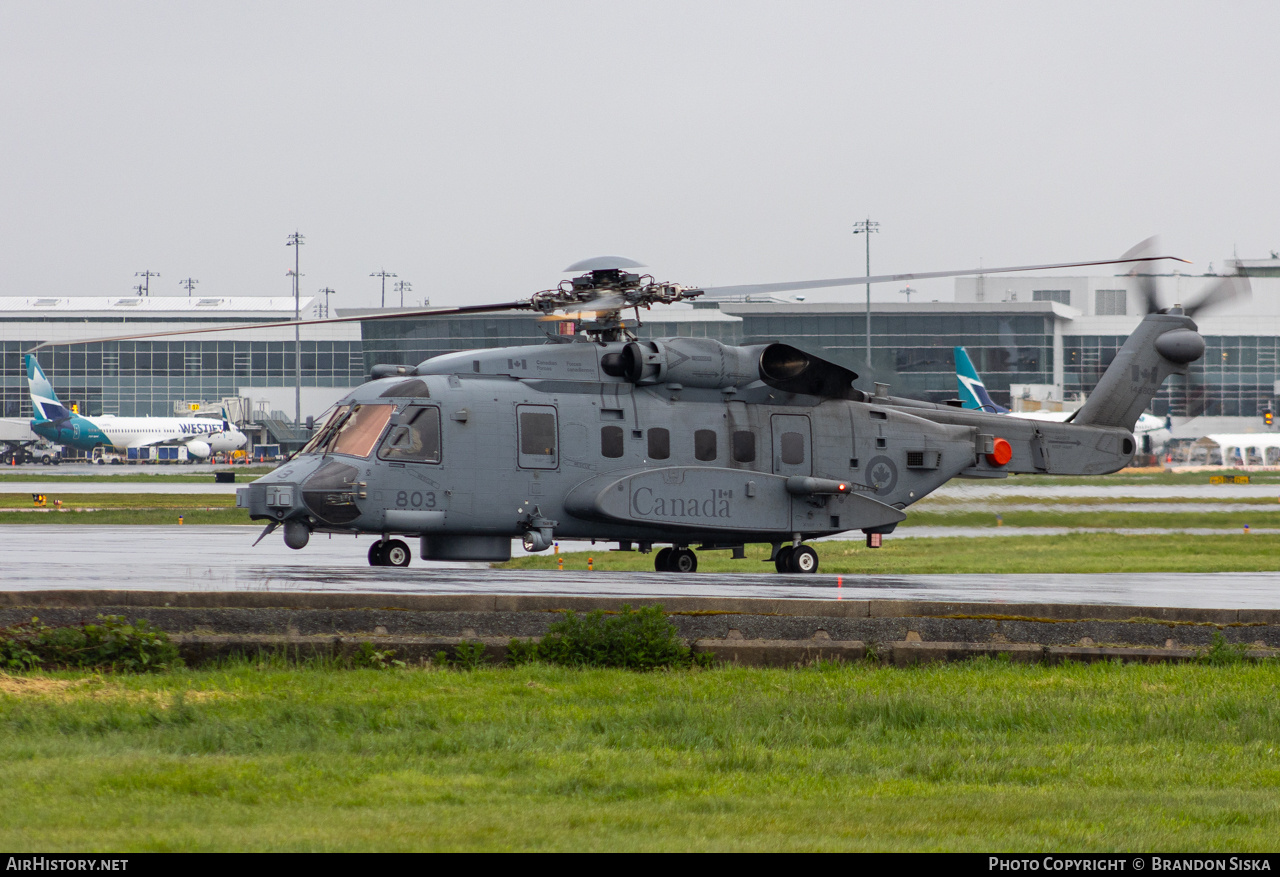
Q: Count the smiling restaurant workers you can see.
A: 0